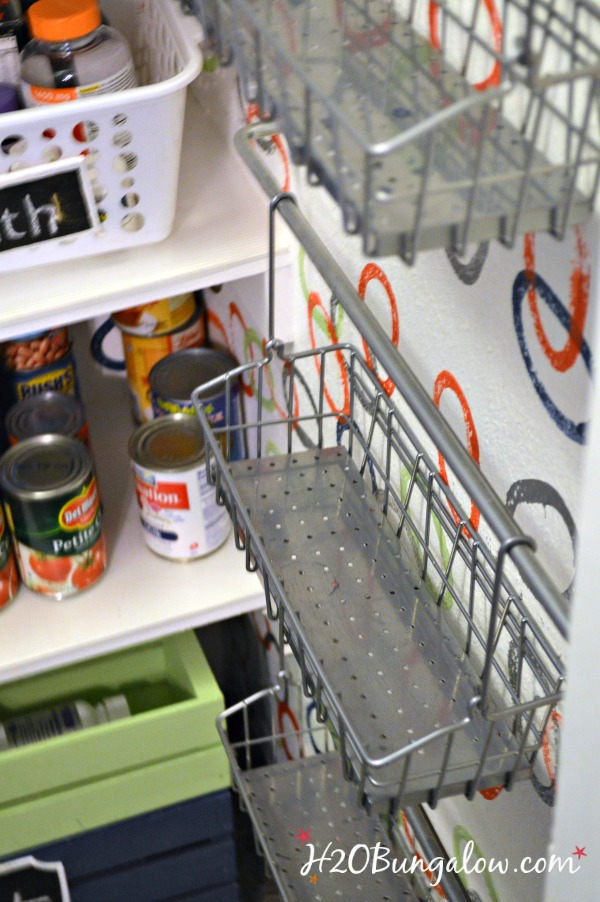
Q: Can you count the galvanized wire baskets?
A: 3